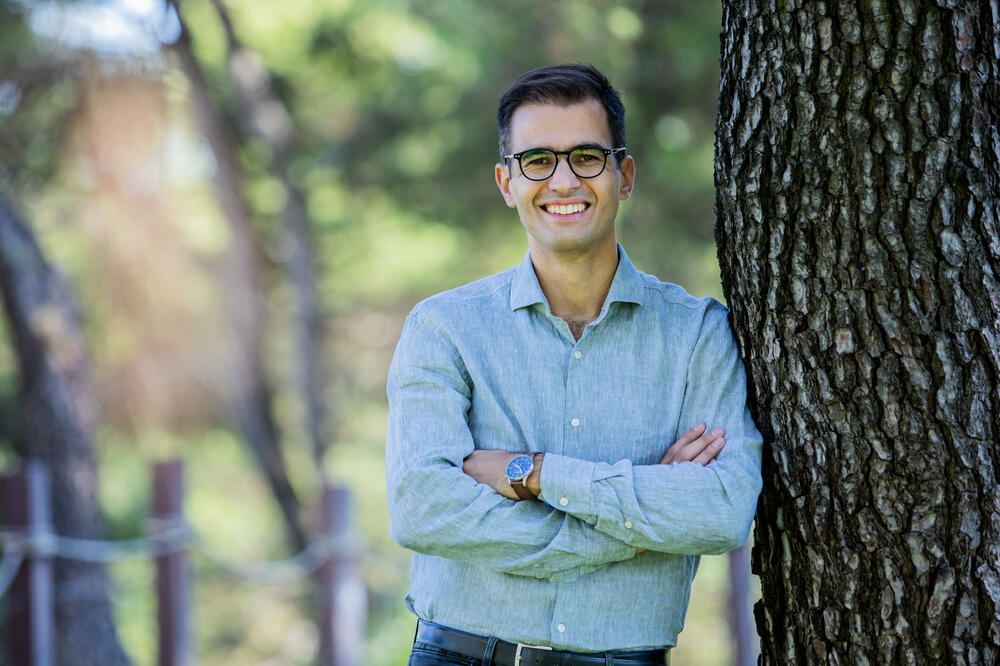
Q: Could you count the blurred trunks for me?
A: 3